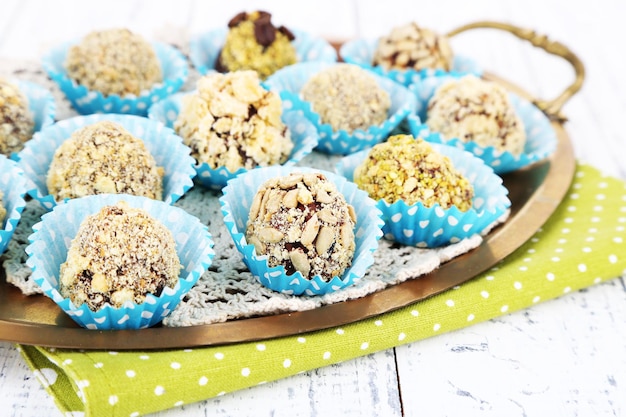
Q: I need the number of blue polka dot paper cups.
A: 12